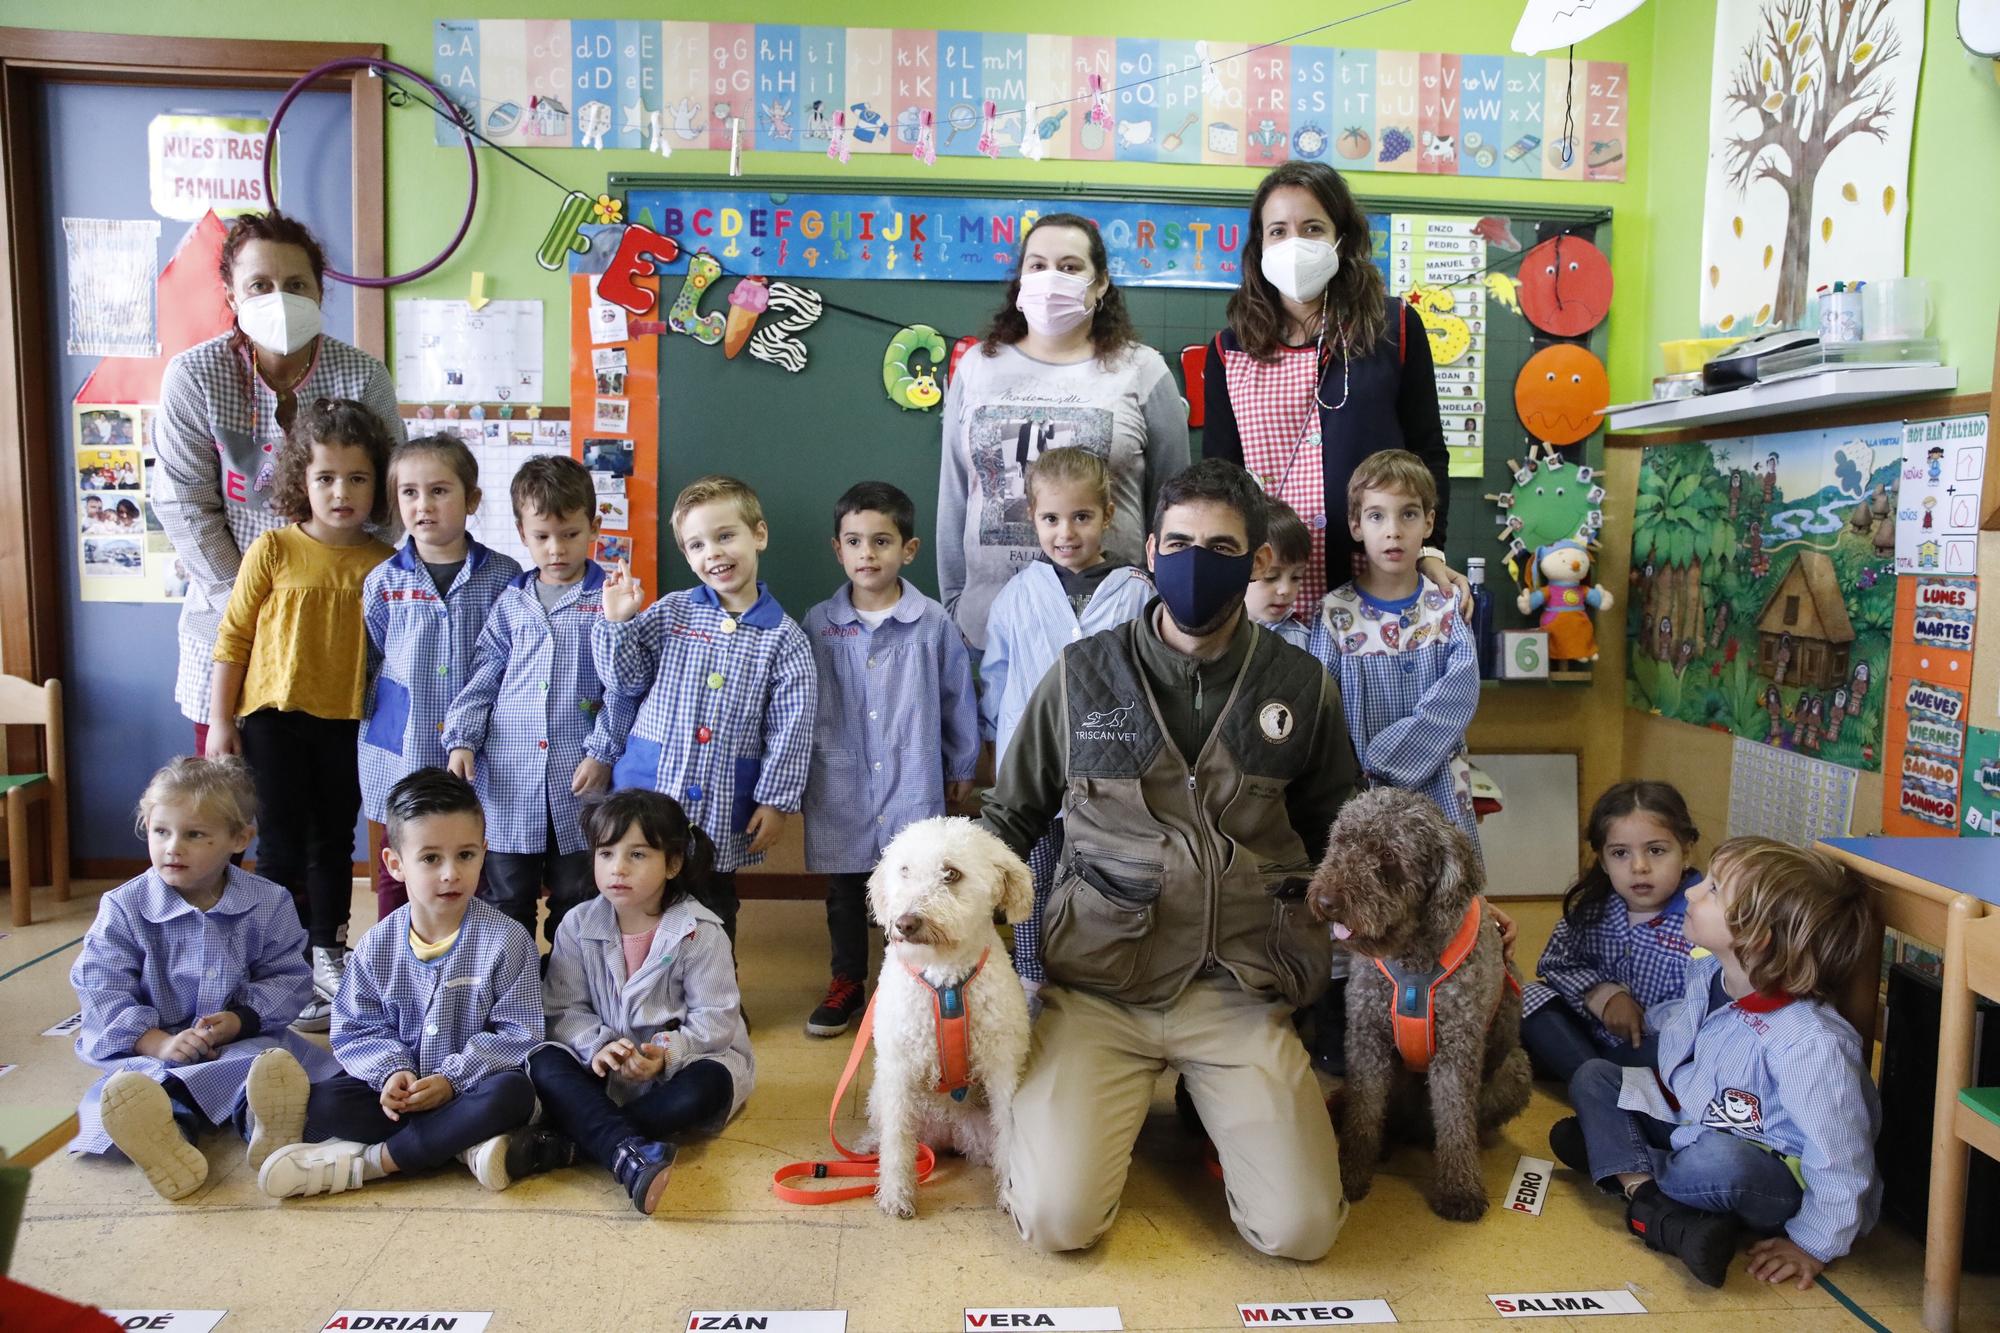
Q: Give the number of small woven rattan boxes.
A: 0